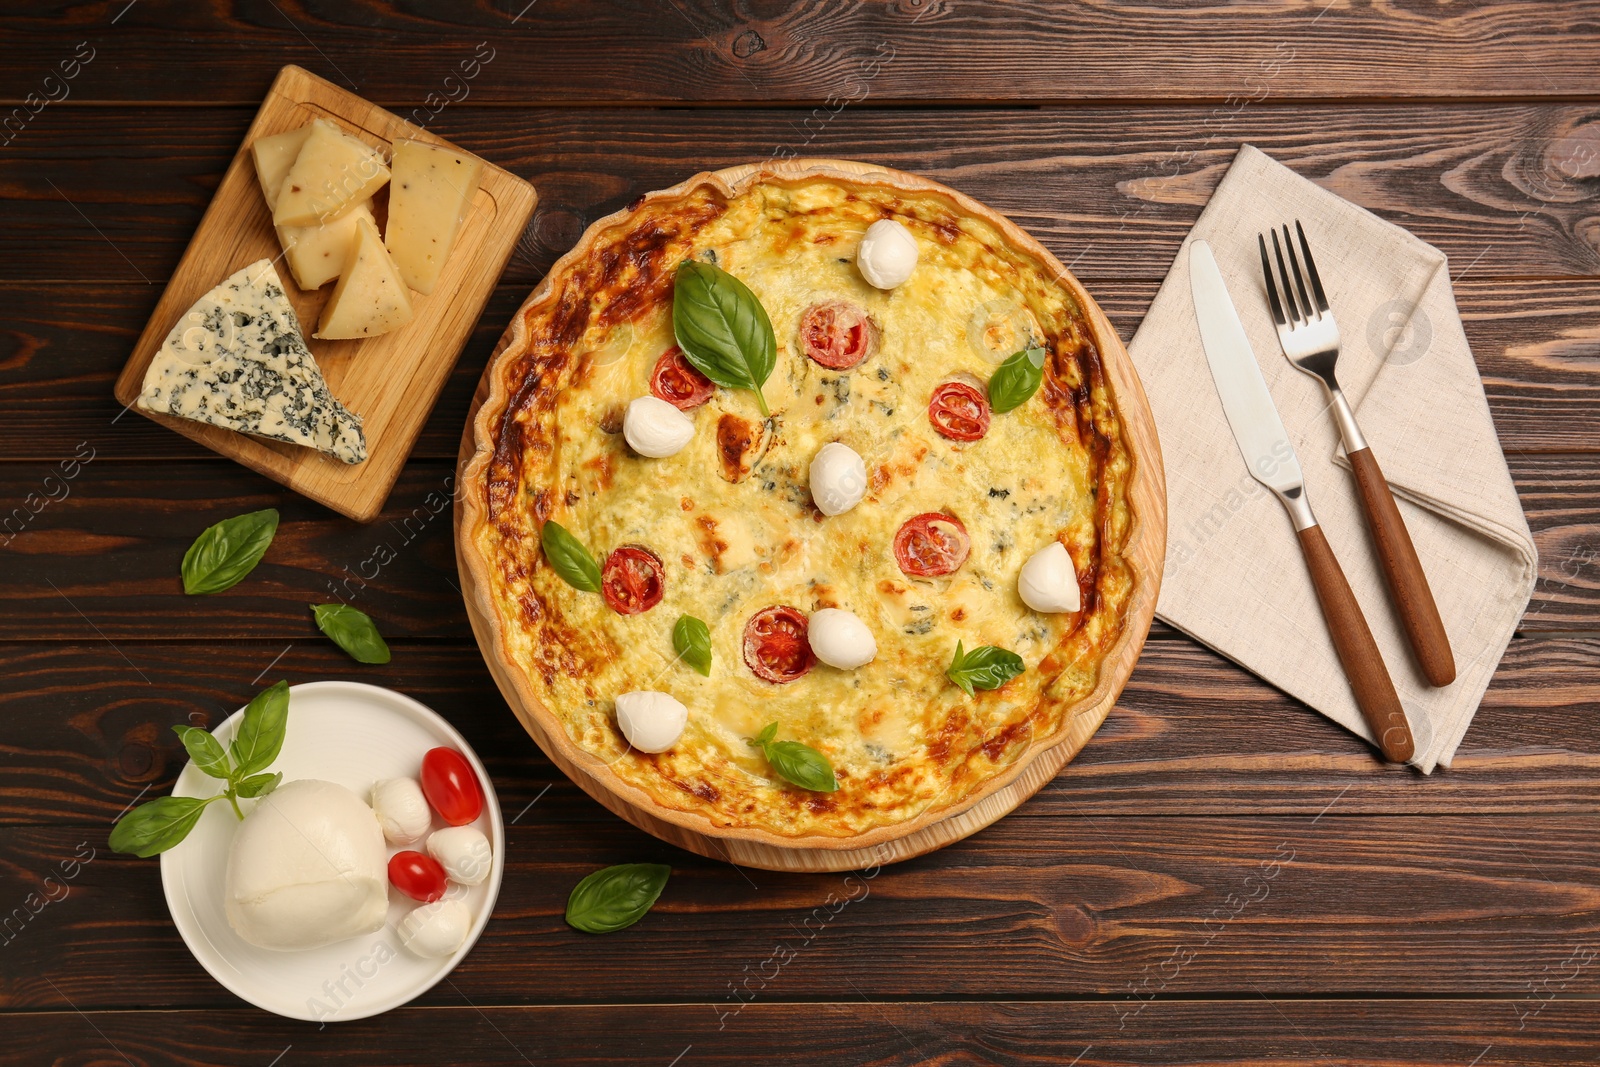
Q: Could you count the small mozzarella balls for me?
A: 9